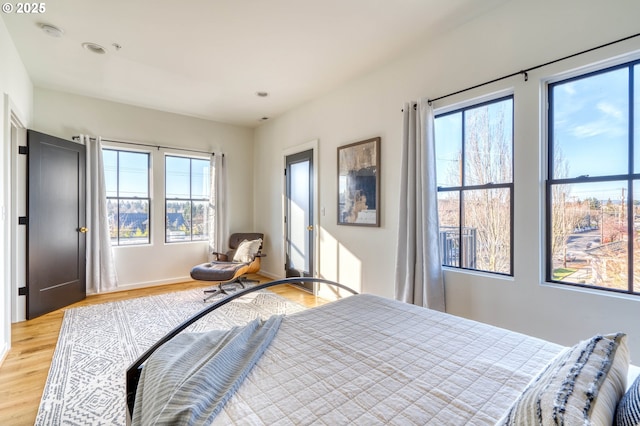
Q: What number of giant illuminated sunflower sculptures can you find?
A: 0